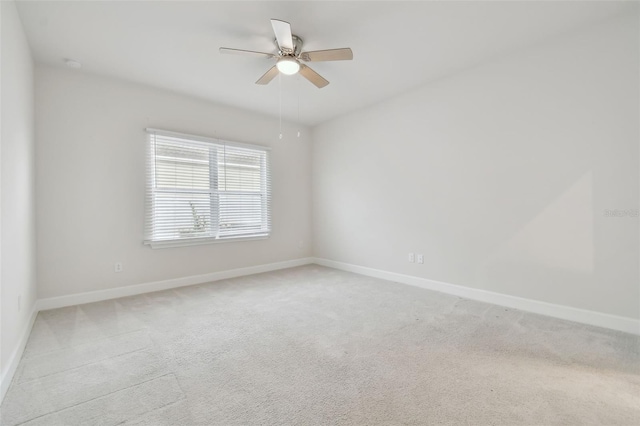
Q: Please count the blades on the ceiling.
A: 5